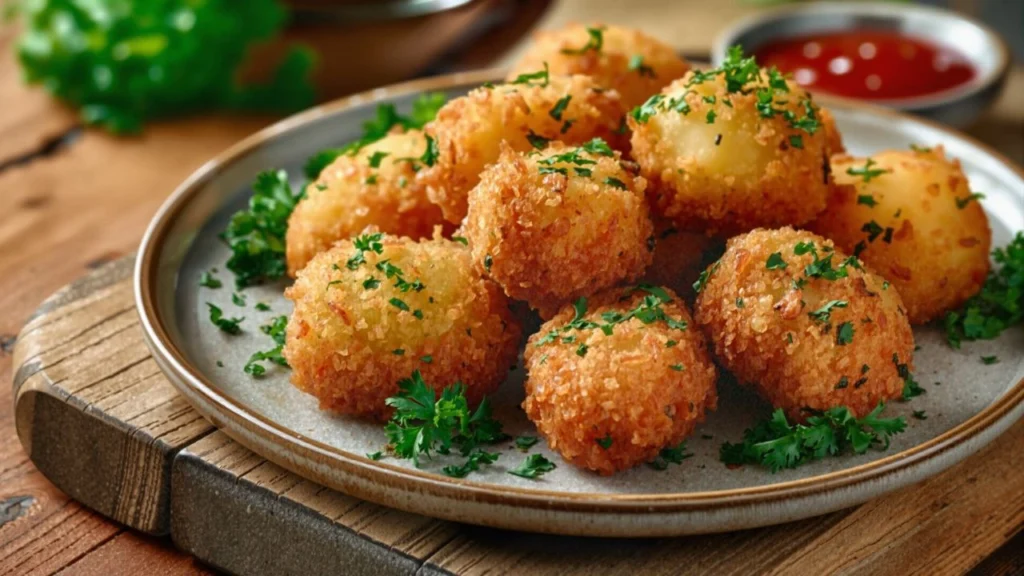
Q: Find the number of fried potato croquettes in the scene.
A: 9